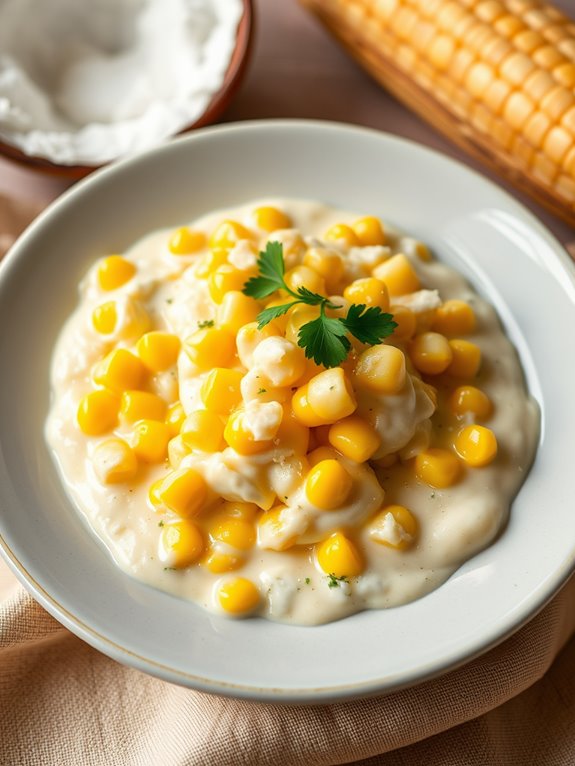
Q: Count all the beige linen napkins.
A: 1